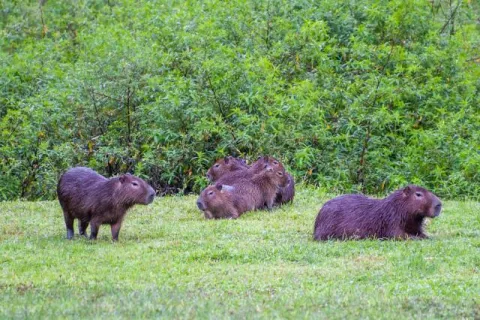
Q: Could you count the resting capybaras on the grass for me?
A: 5